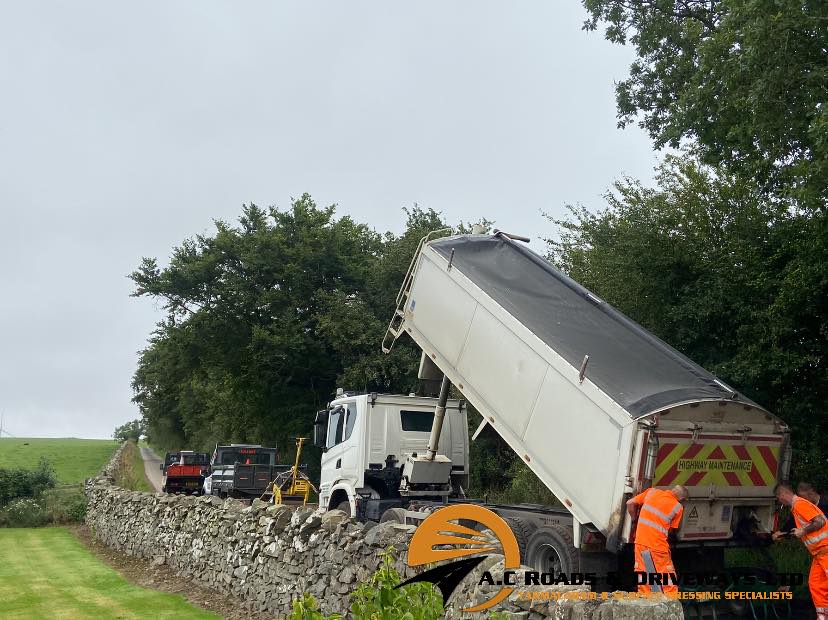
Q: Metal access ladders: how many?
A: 1